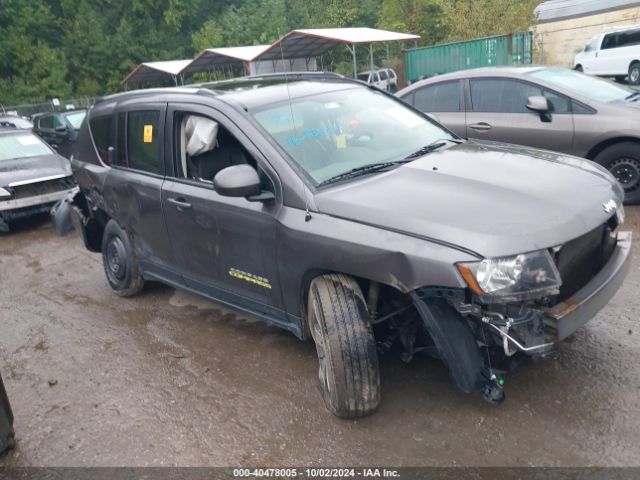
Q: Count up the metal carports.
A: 3